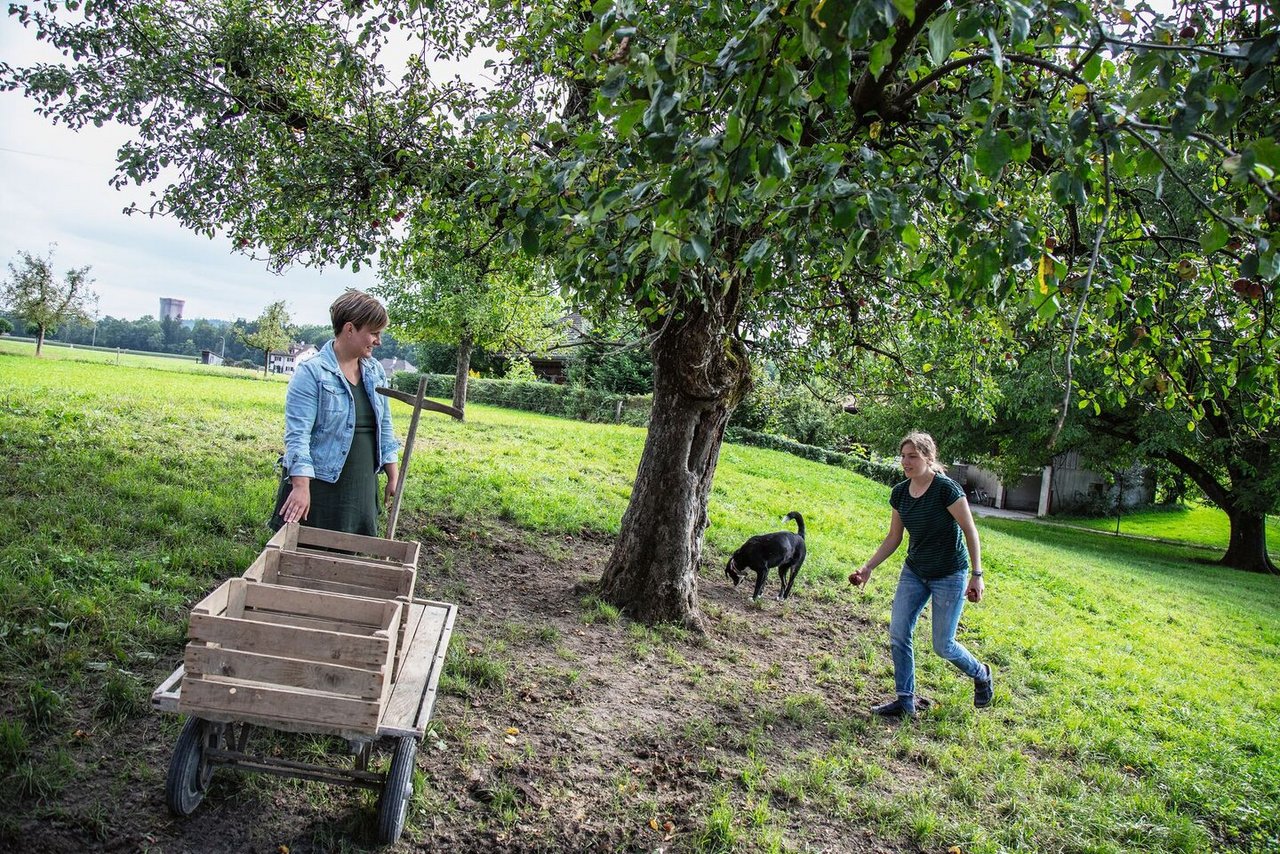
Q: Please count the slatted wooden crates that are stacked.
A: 3